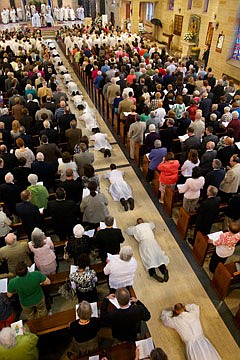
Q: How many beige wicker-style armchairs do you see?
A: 0